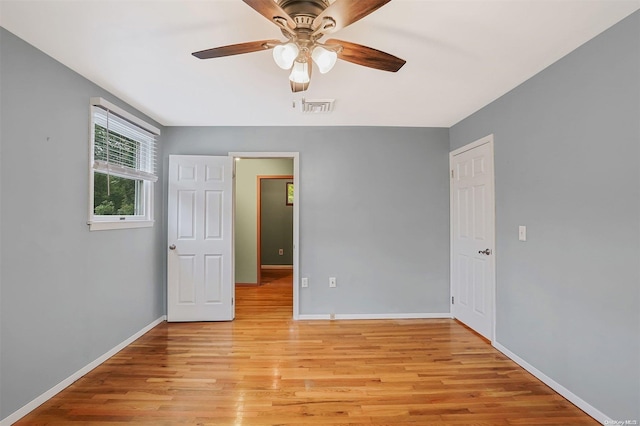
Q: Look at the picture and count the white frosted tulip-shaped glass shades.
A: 3